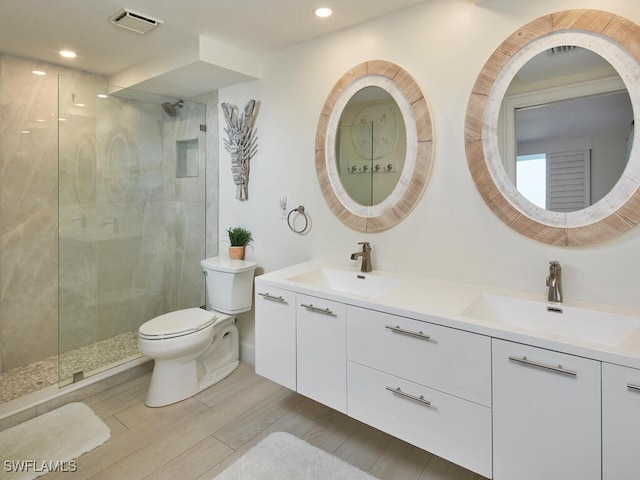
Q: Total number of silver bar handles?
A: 6